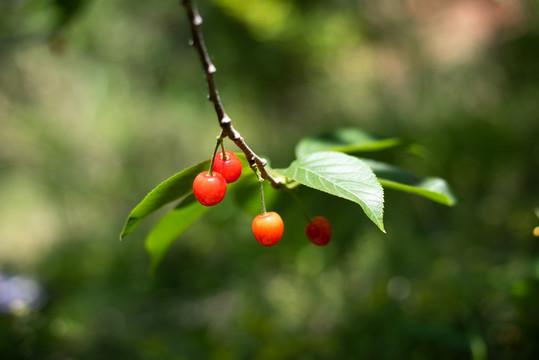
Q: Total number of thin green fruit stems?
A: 4